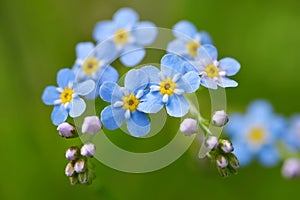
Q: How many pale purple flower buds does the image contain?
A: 12